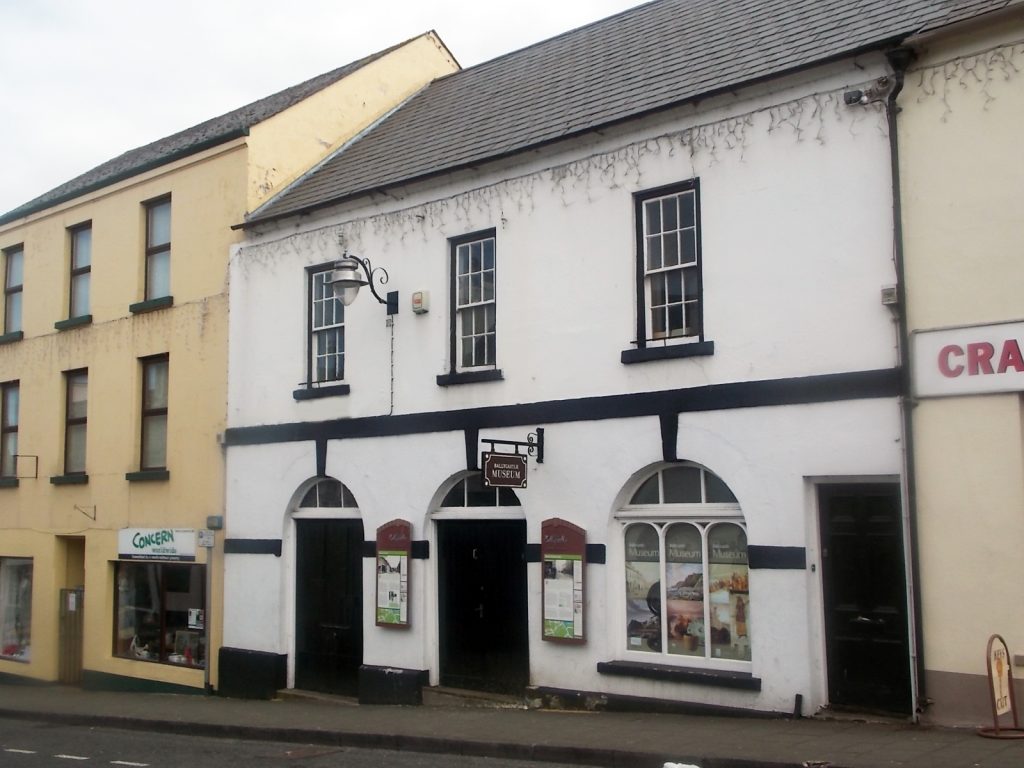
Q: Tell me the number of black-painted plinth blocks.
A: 2